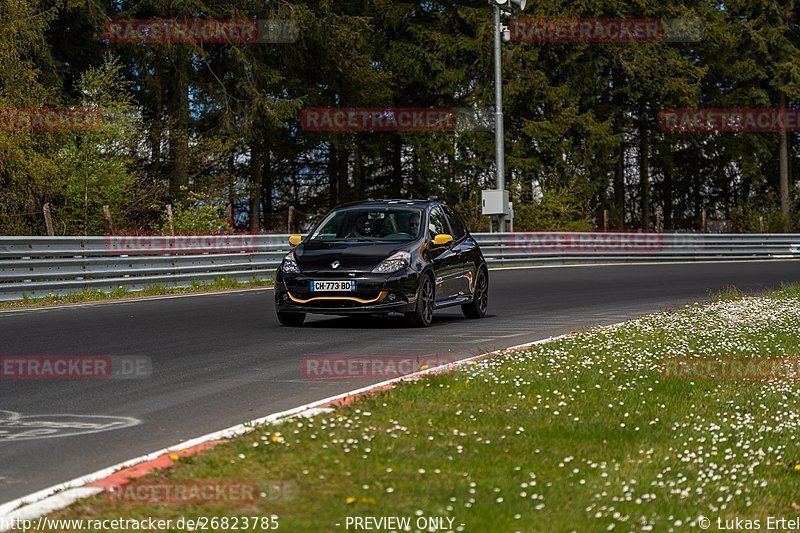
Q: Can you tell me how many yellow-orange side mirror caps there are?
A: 2